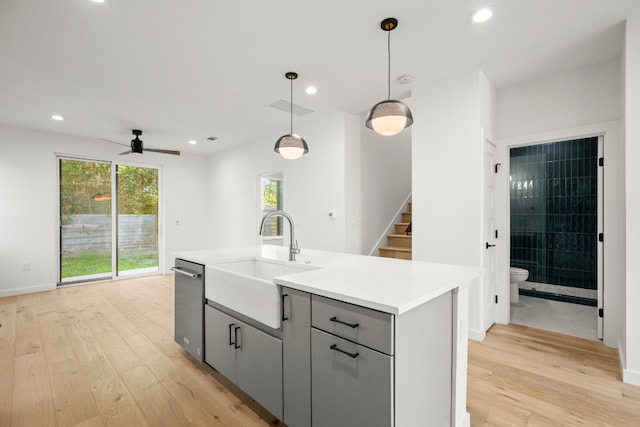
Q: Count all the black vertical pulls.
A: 3